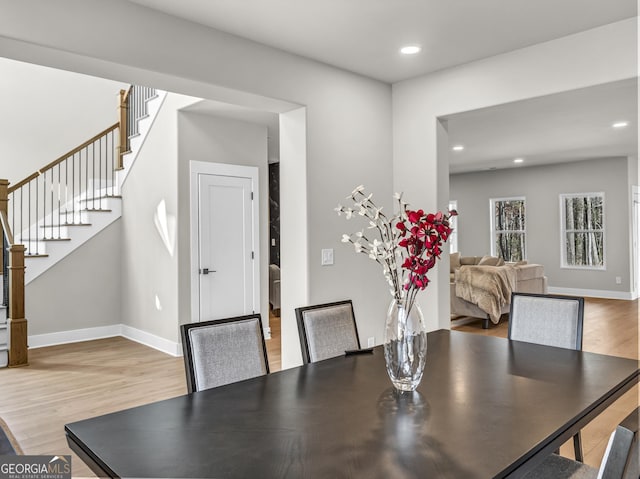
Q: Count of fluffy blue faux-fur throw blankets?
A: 0